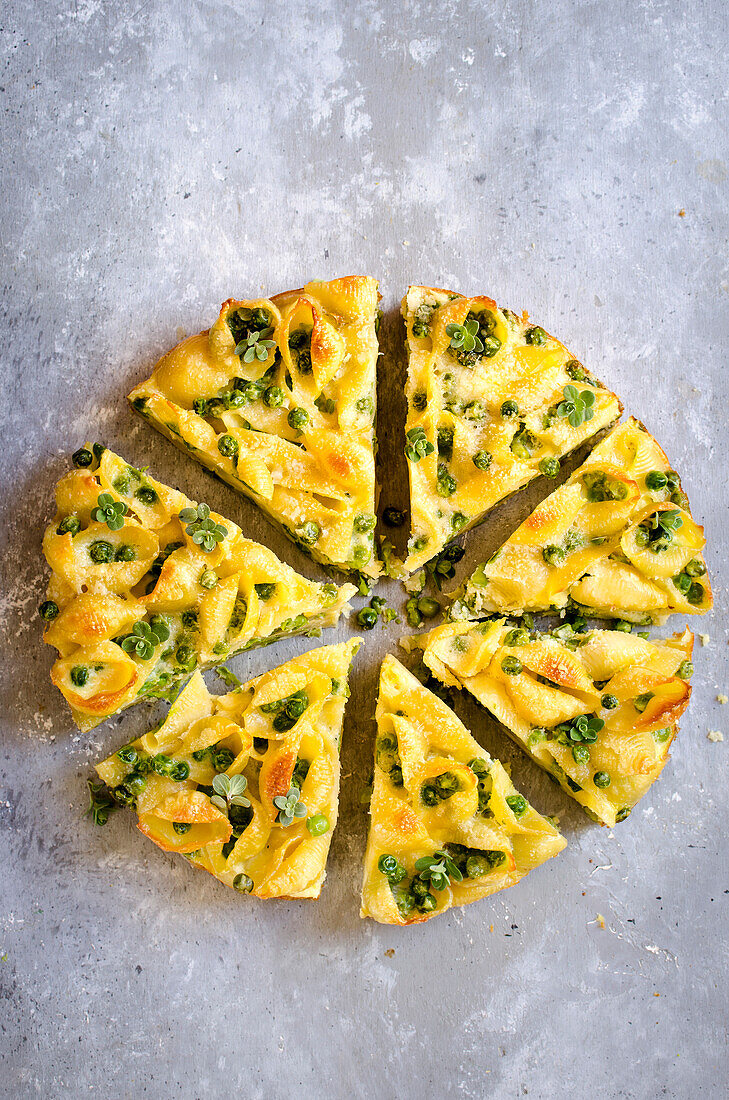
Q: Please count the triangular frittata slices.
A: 7